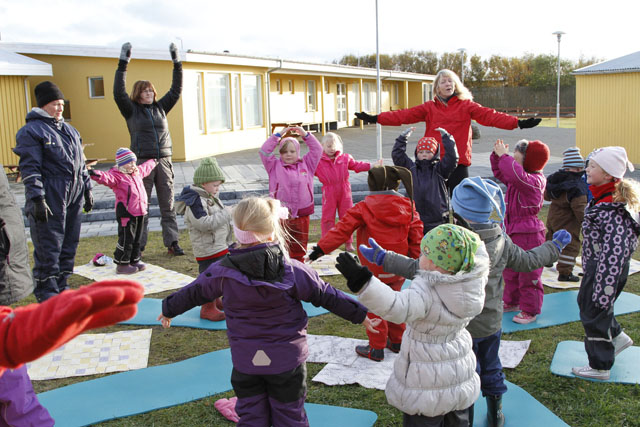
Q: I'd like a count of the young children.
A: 12